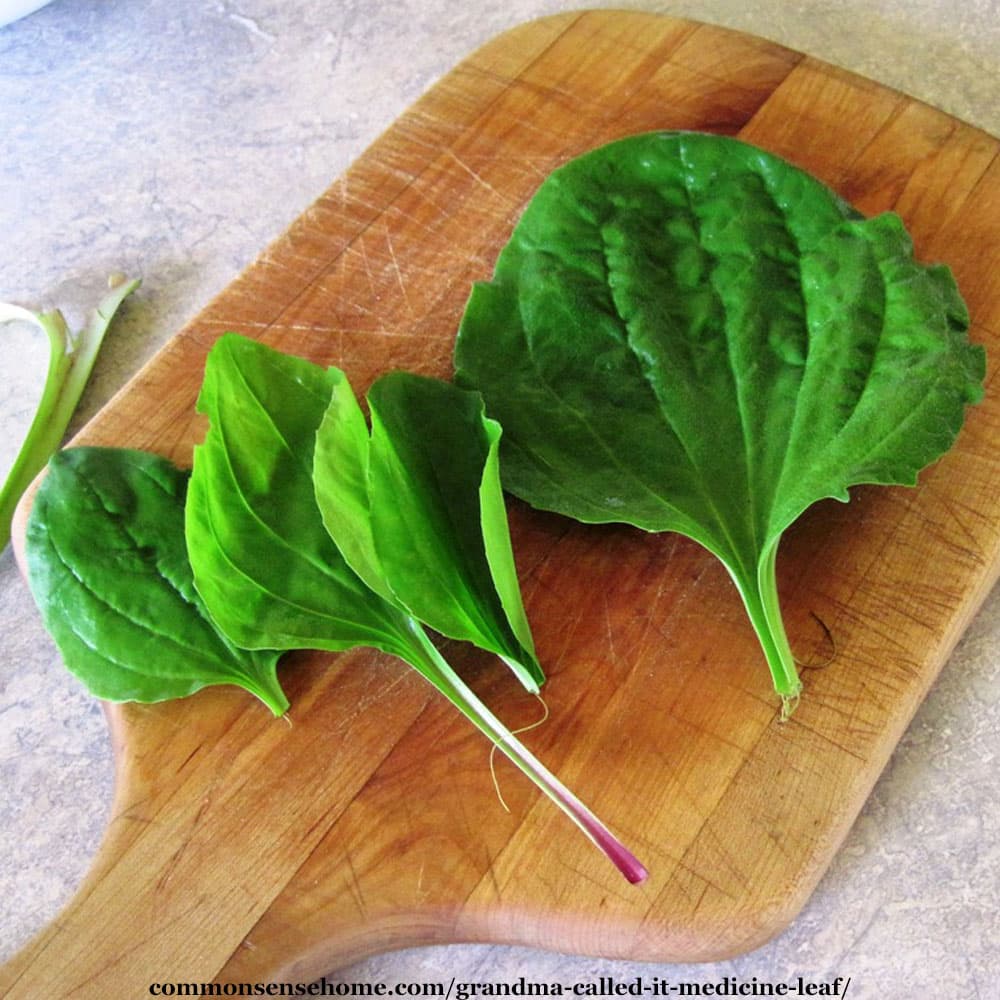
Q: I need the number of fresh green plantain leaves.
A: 4